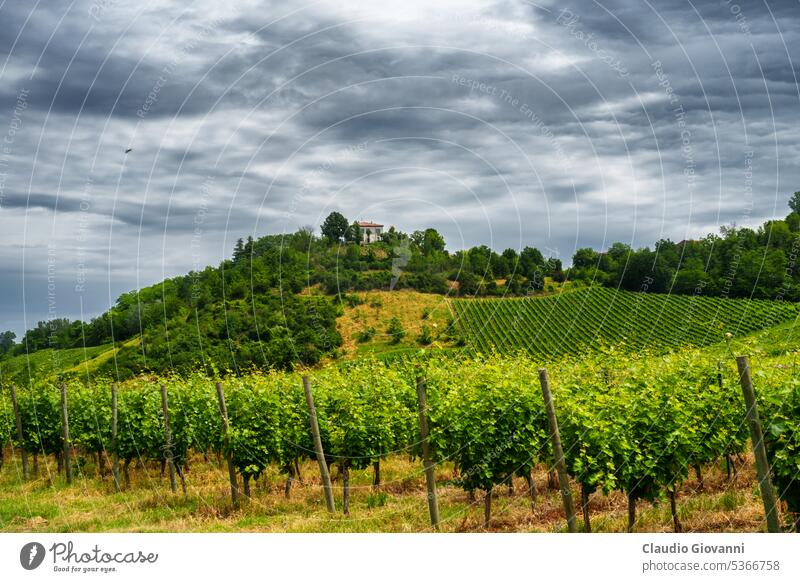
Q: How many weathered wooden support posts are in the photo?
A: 9